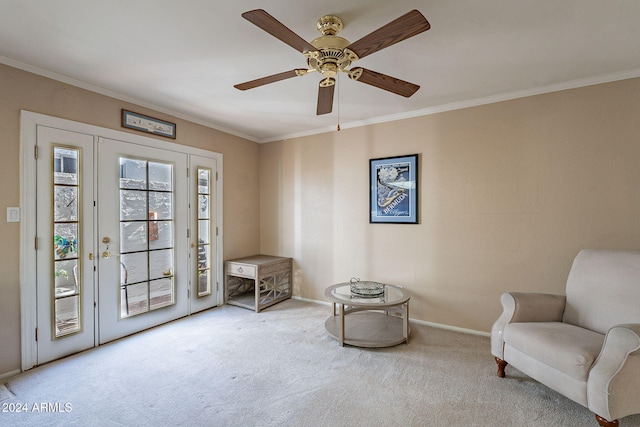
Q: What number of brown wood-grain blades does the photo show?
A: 5